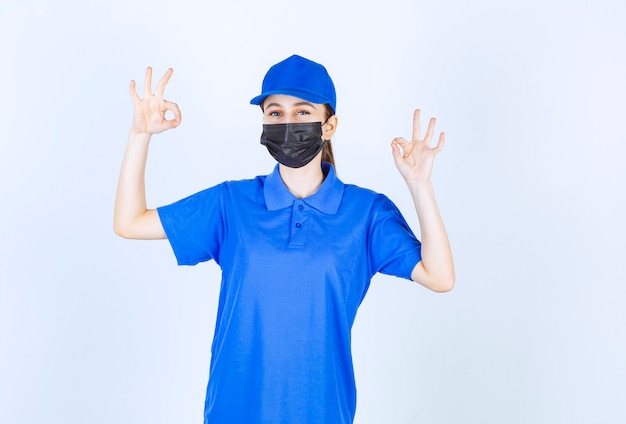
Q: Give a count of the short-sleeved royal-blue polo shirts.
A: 1